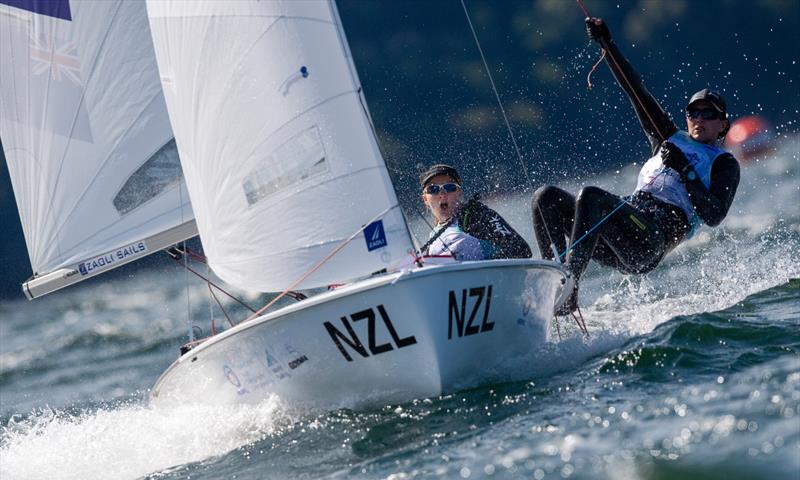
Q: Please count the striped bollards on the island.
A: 0